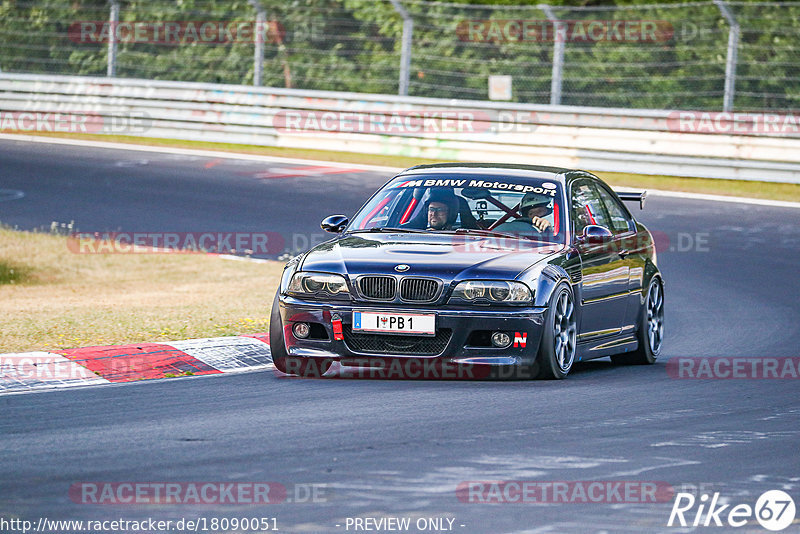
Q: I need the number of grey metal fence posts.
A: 5